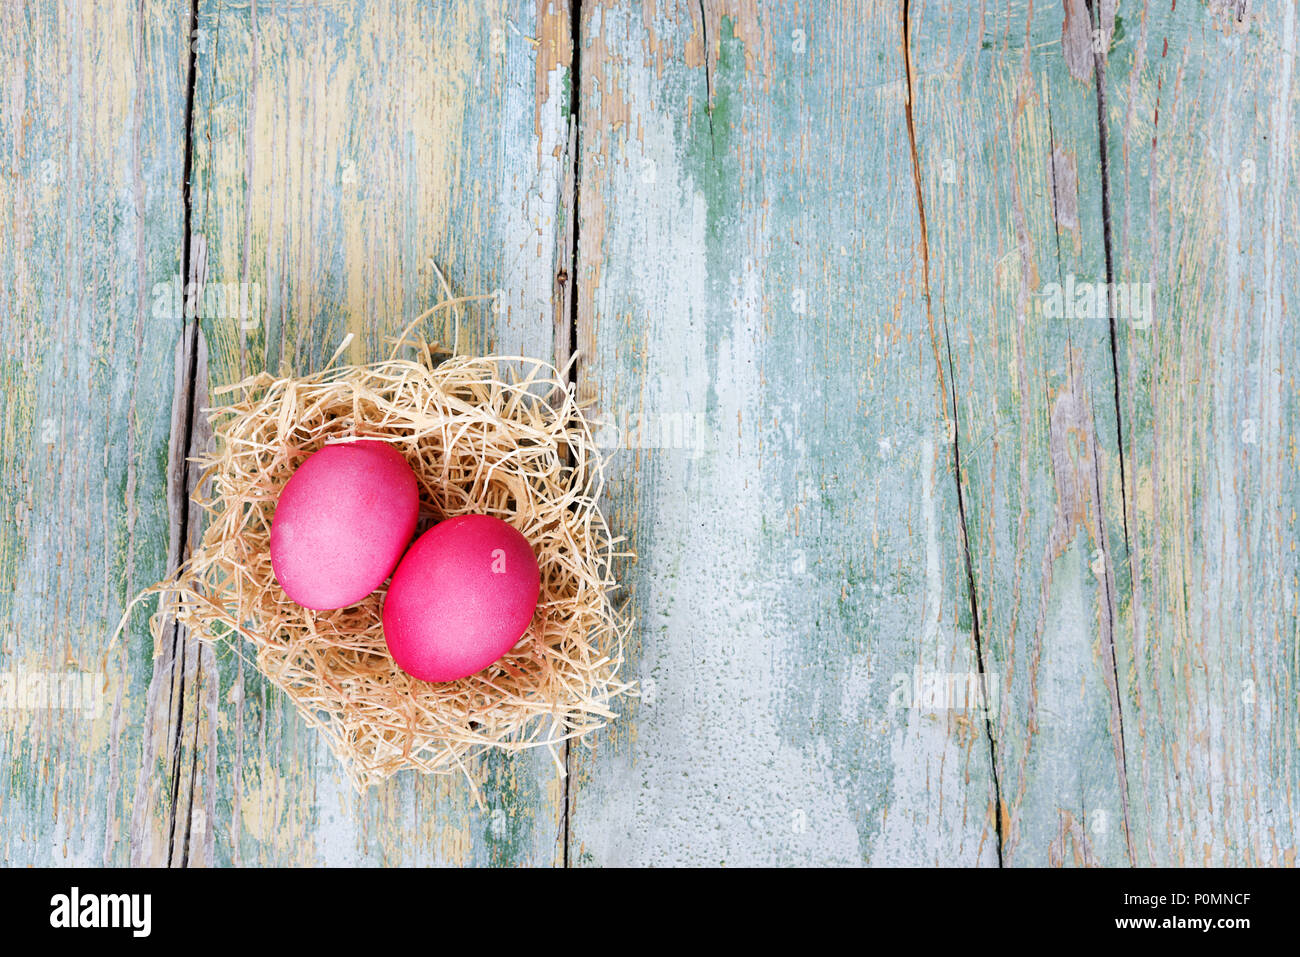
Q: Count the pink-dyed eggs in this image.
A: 2